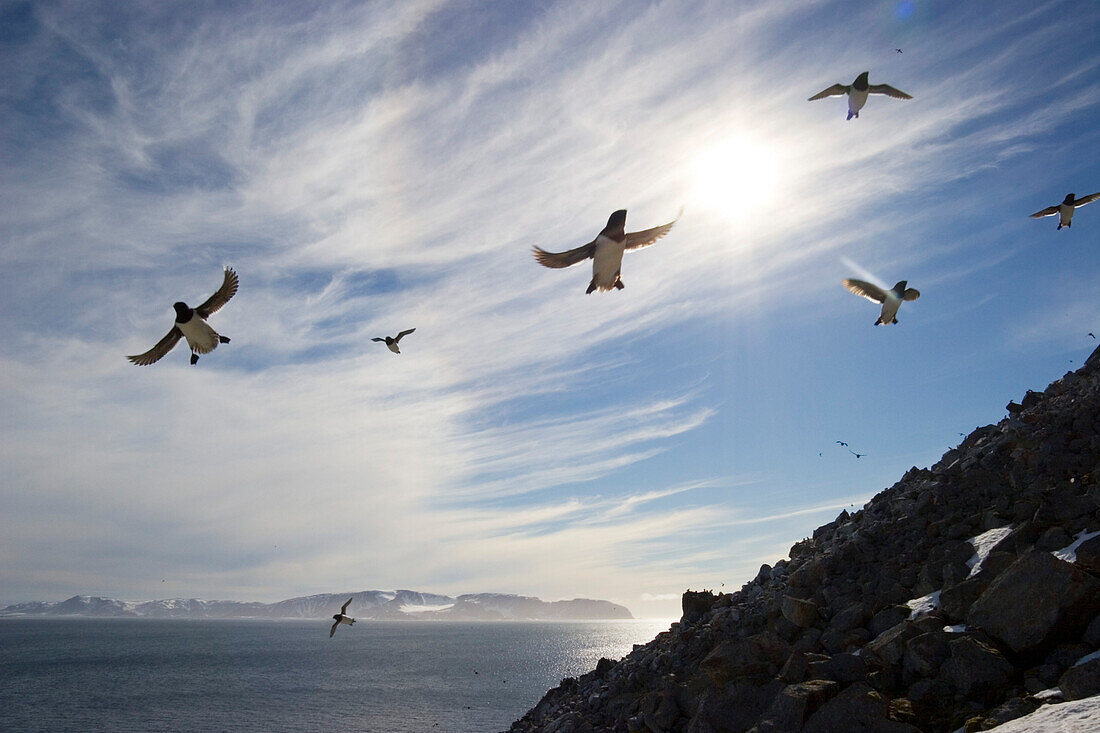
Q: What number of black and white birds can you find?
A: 7